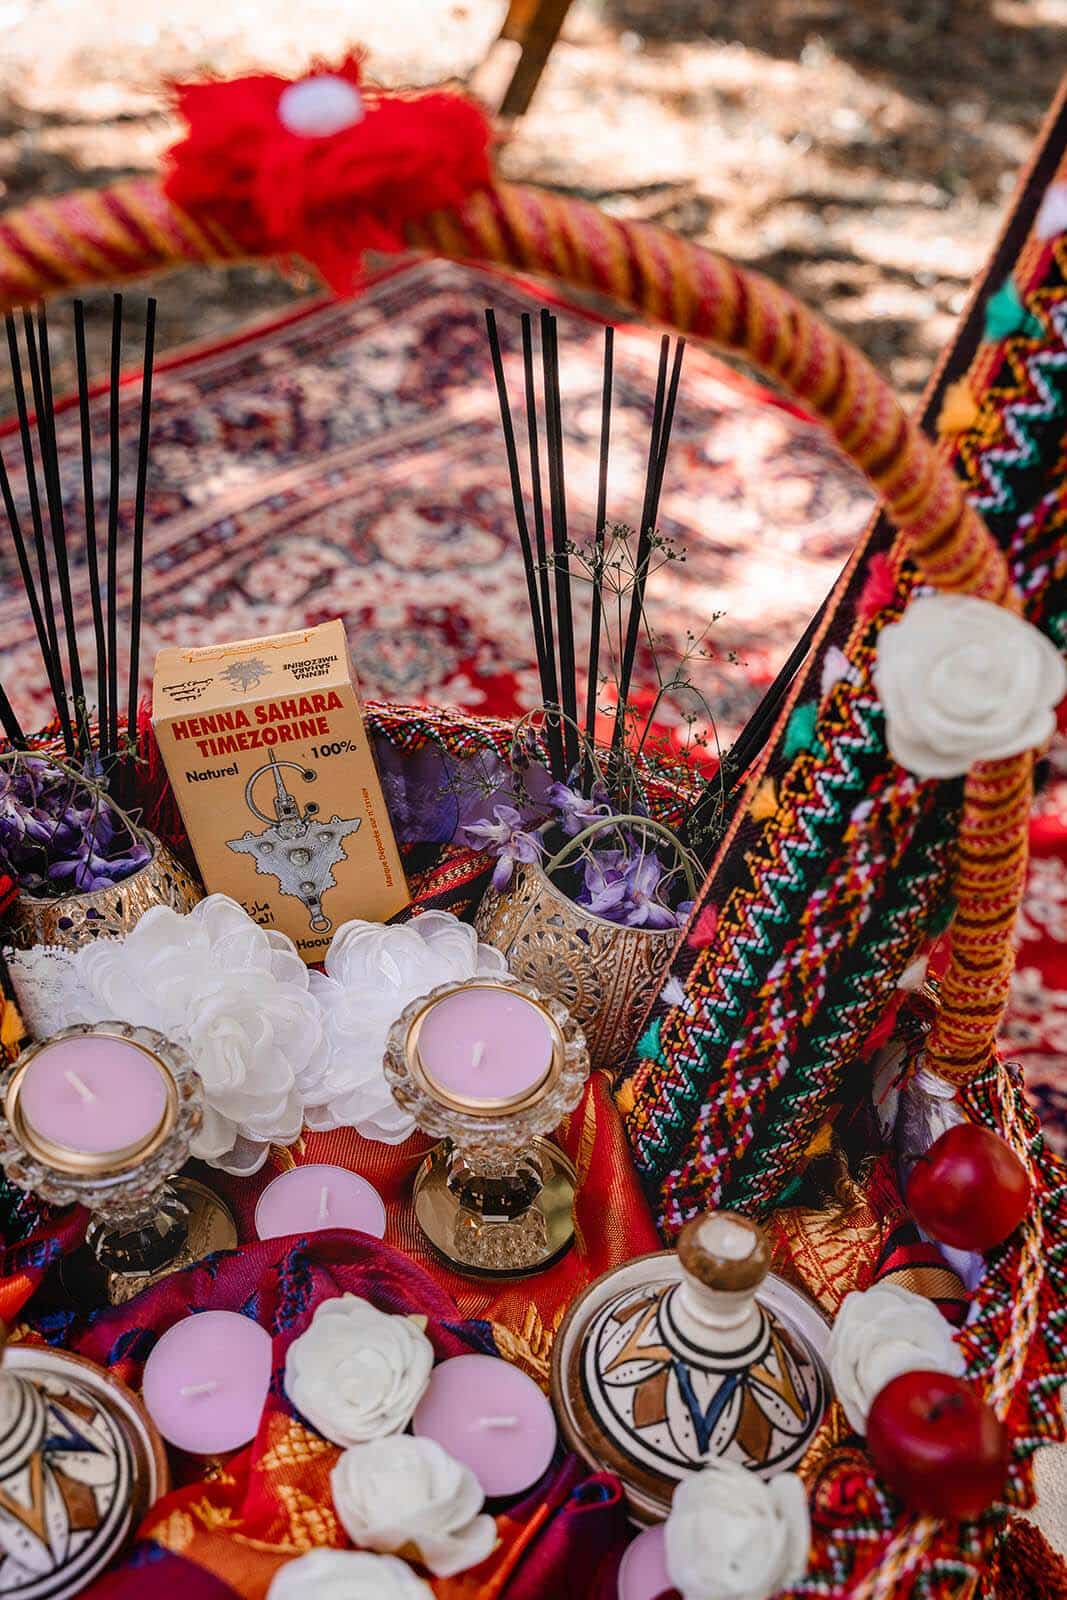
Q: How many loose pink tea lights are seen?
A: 4